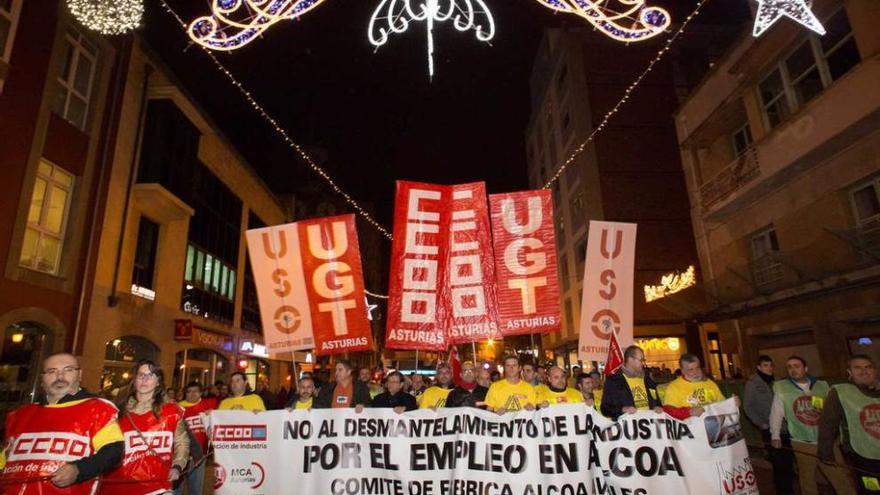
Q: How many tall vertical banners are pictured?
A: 6